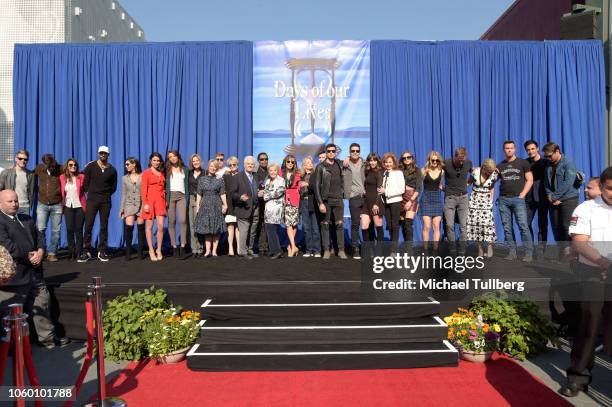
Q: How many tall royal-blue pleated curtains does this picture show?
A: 2